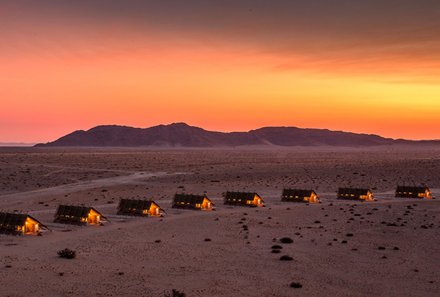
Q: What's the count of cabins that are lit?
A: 8